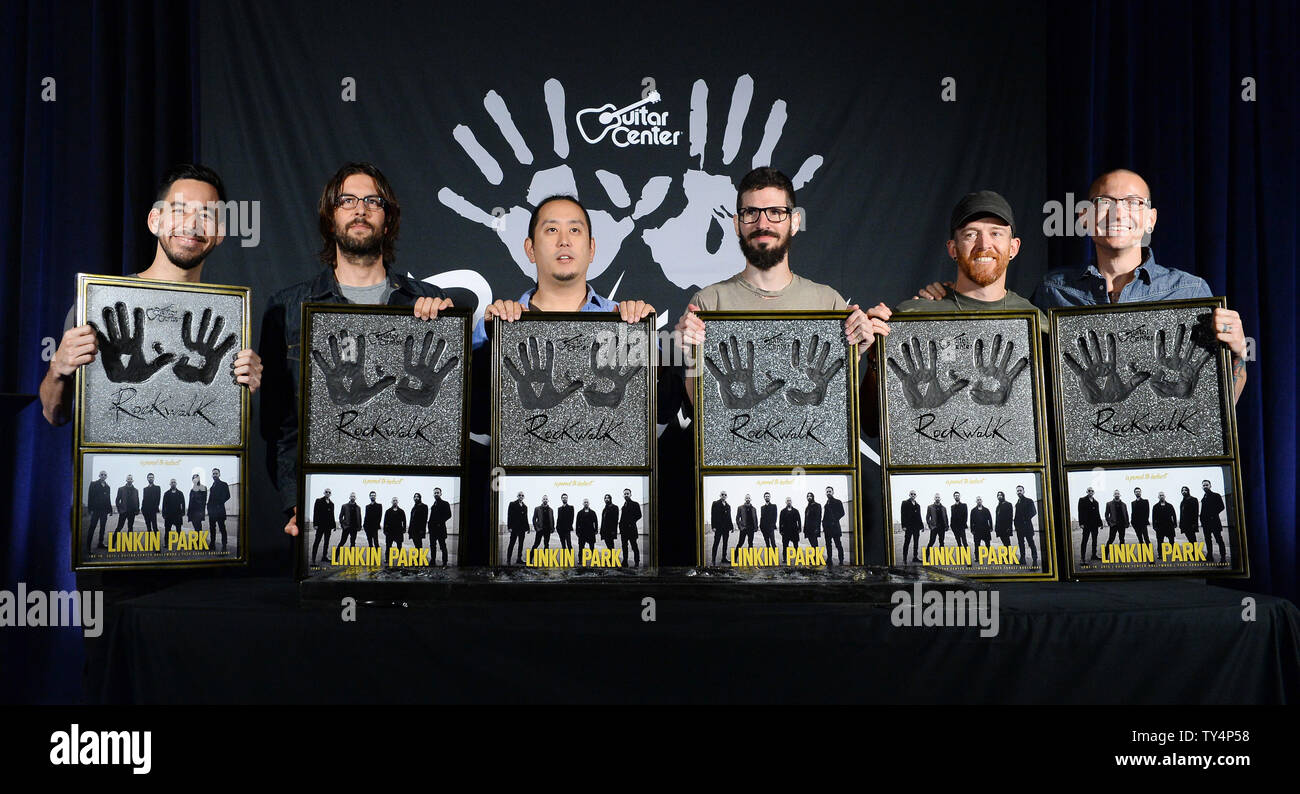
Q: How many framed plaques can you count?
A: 6